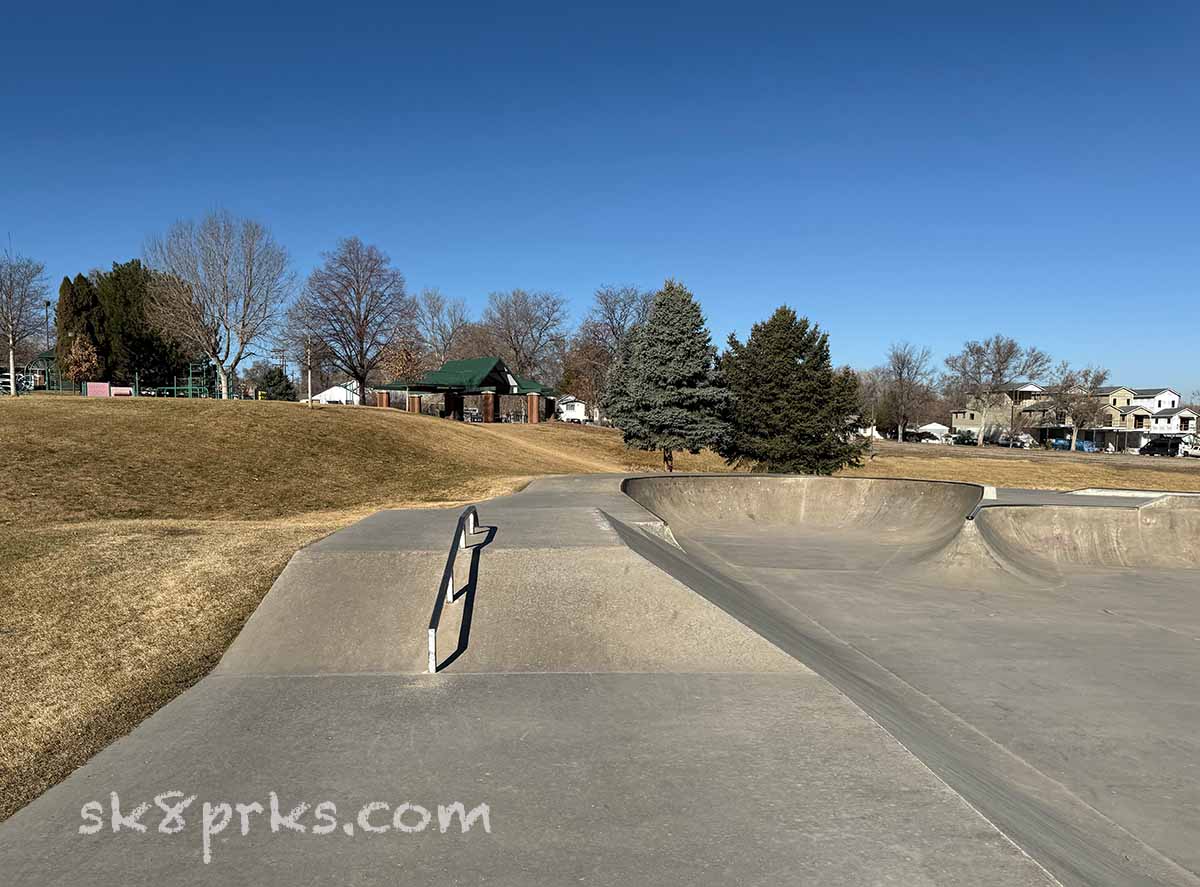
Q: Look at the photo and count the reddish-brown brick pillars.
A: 4